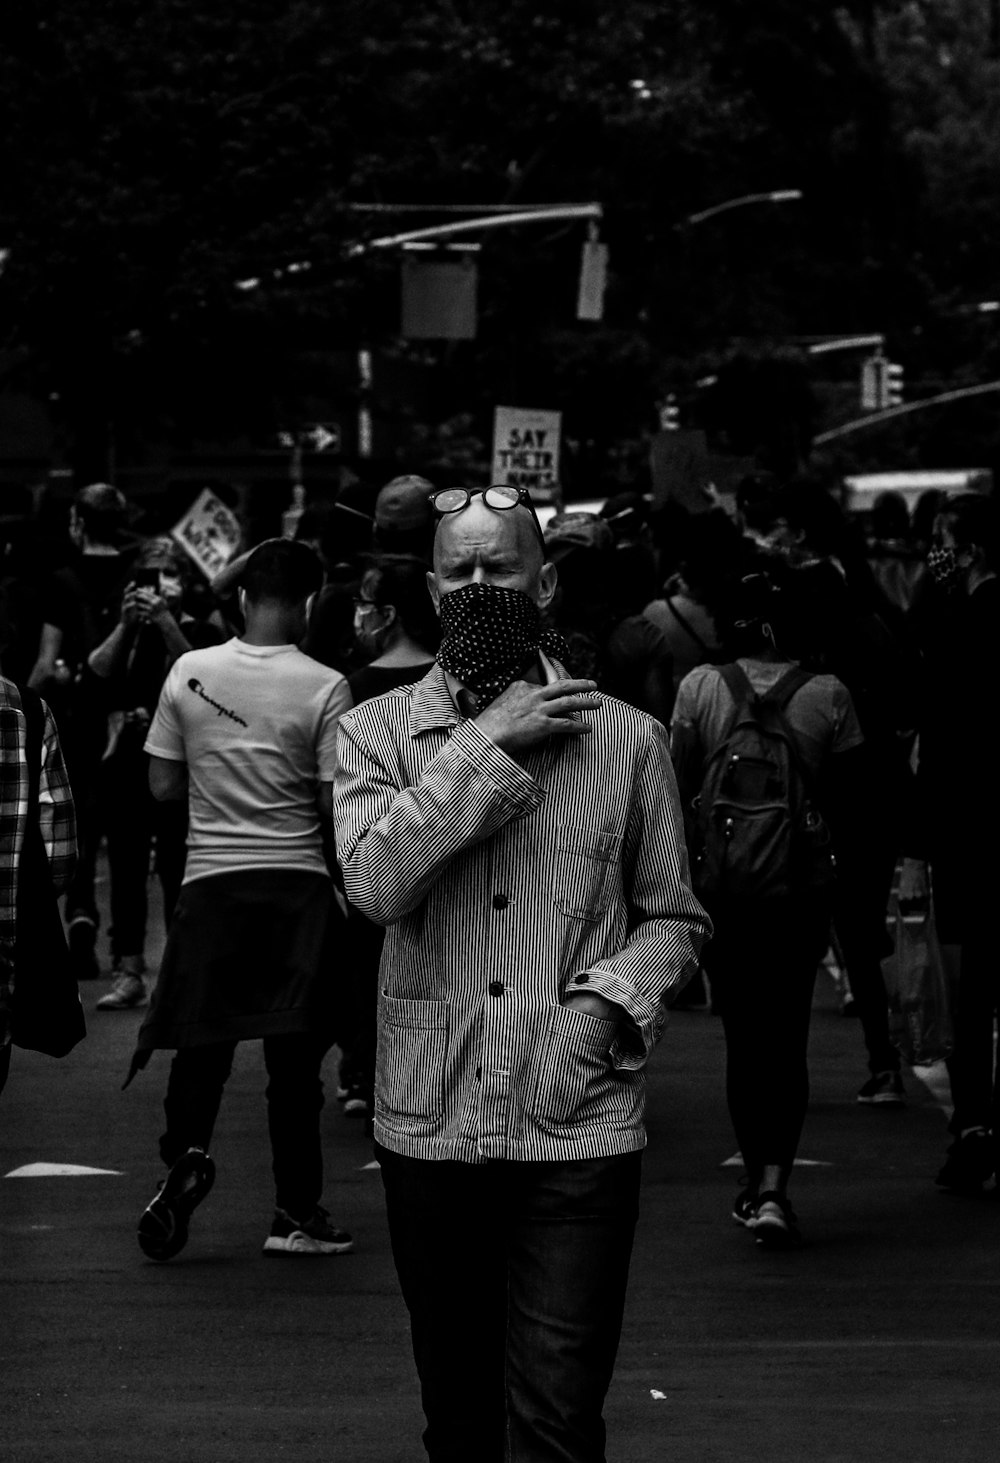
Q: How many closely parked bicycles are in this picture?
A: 0